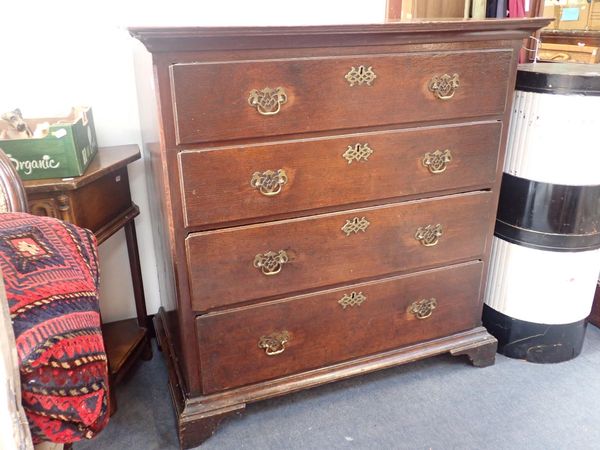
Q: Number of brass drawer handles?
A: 8